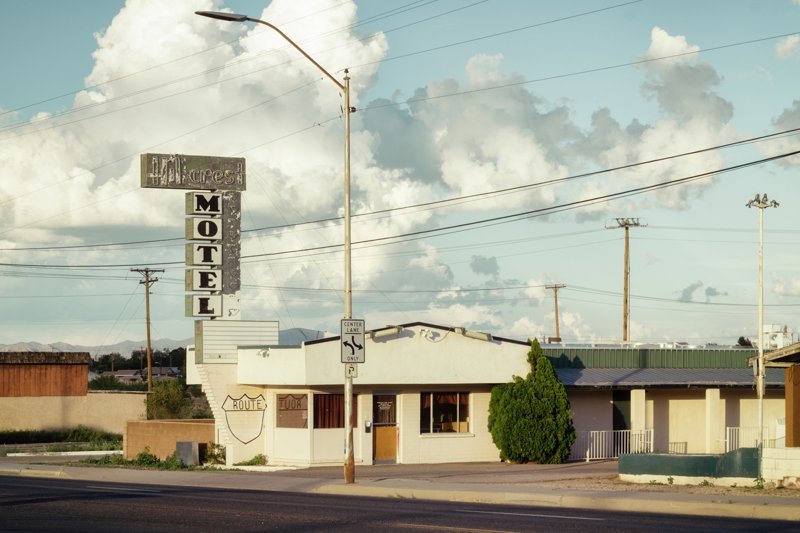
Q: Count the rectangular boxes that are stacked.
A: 5